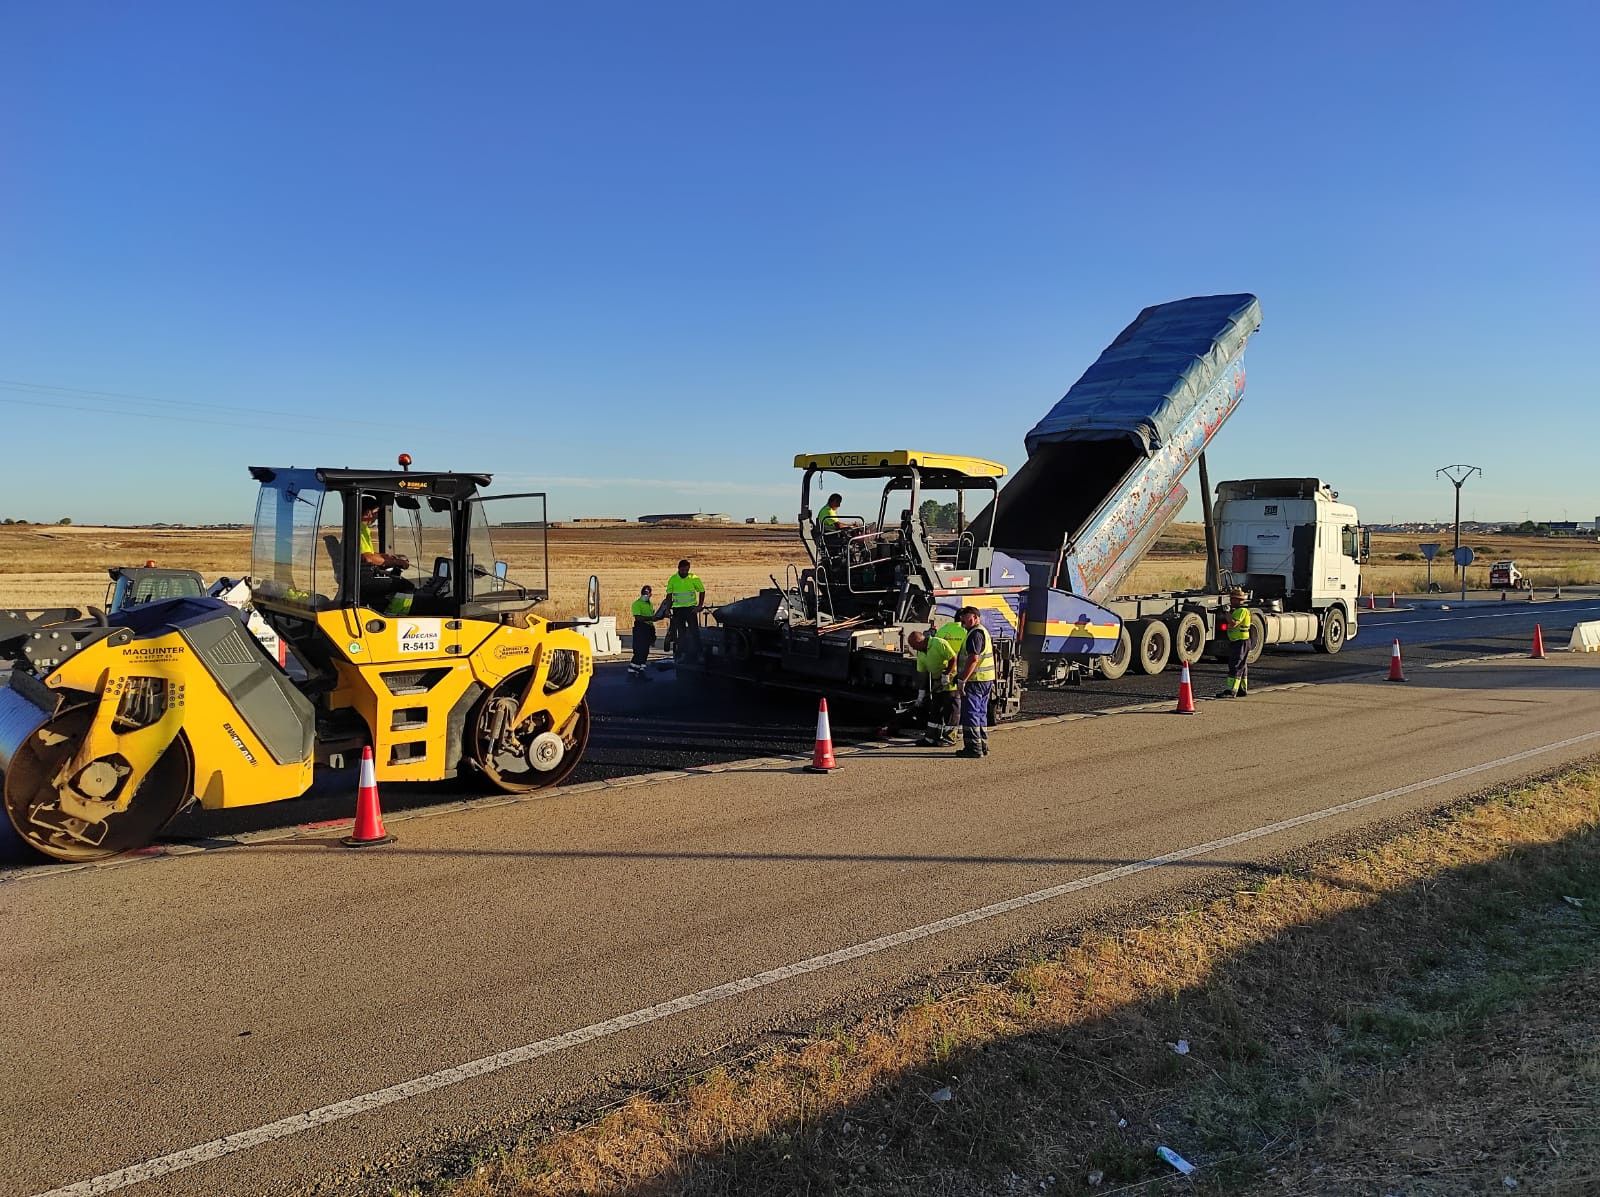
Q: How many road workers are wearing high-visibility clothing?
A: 8